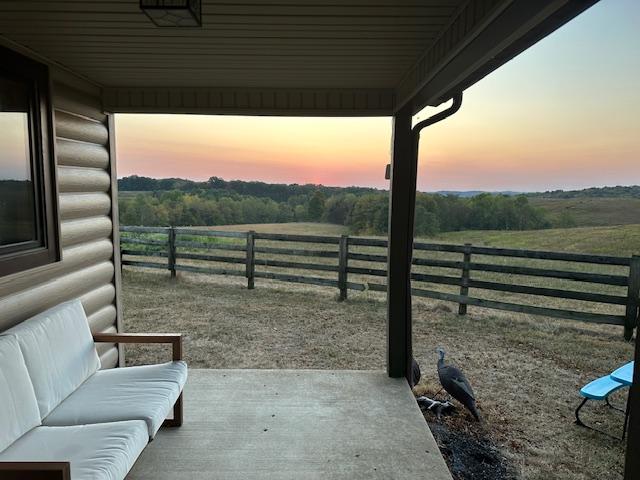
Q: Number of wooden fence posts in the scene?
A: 5